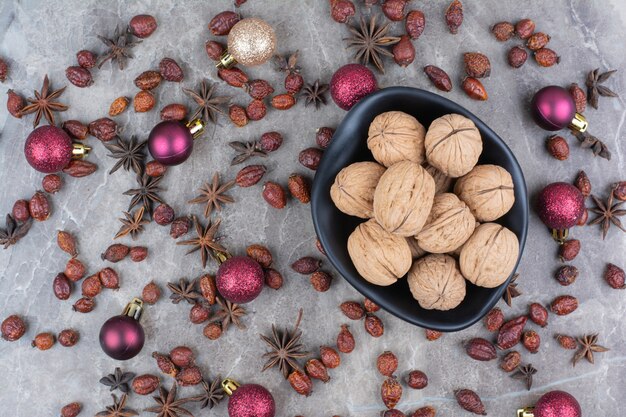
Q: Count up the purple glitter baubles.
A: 6